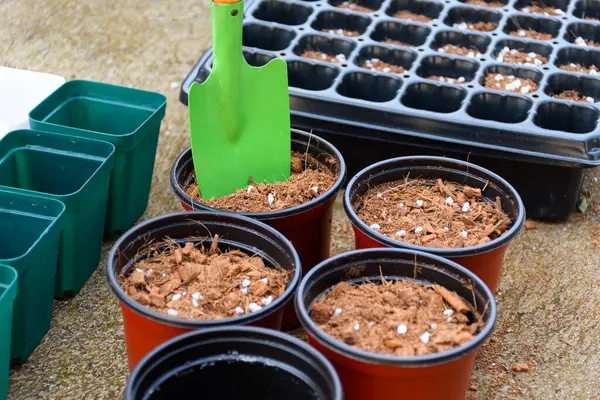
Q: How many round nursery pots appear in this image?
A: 5